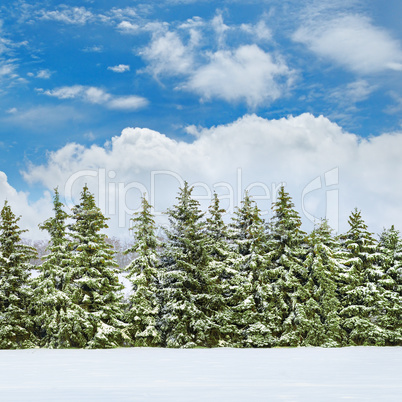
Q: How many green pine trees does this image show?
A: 11